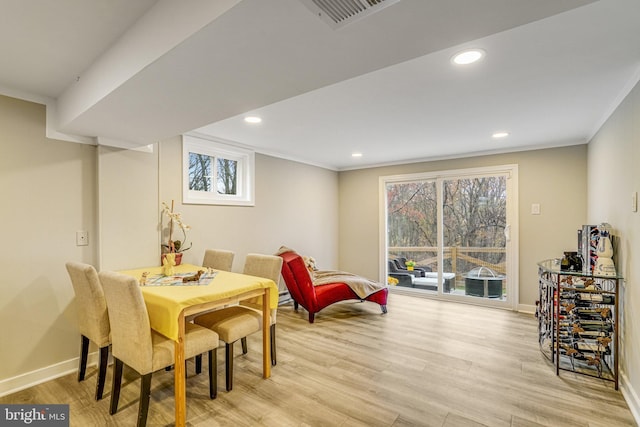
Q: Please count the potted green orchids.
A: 1